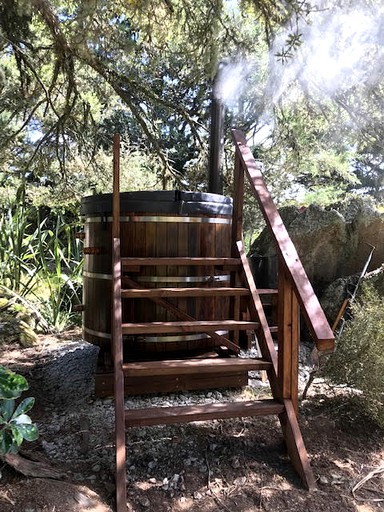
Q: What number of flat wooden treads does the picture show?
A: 5